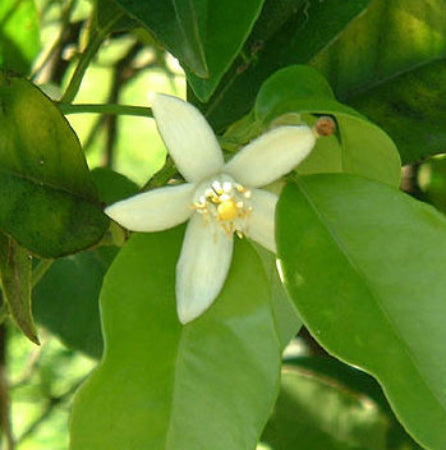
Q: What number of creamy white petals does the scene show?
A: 5